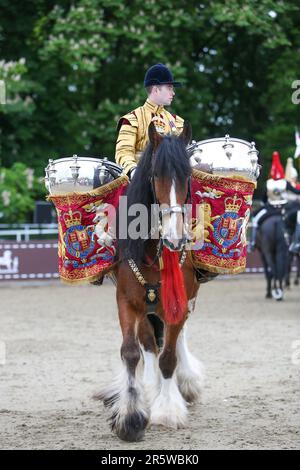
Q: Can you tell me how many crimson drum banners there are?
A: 2